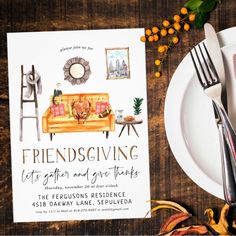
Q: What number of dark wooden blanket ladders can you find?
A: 1